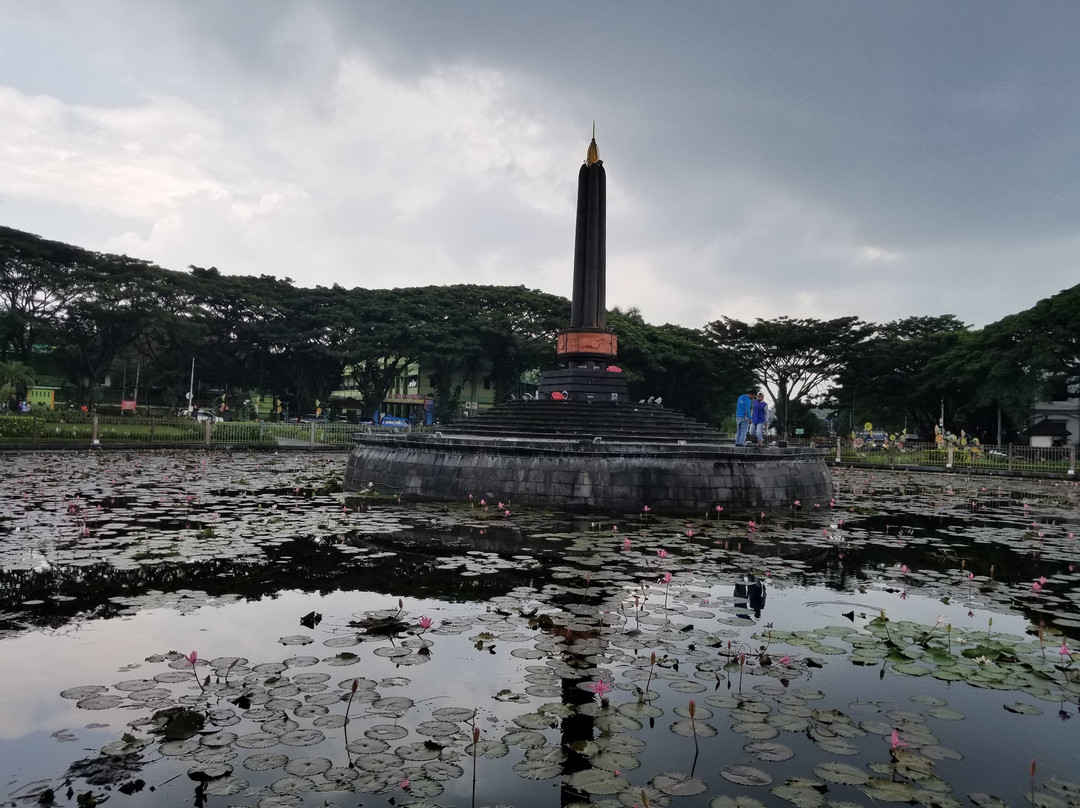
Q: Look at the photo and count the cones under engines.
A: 0